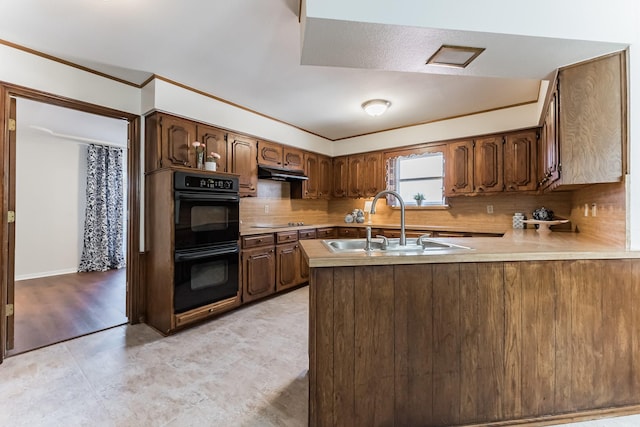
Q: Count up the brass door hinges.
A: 3